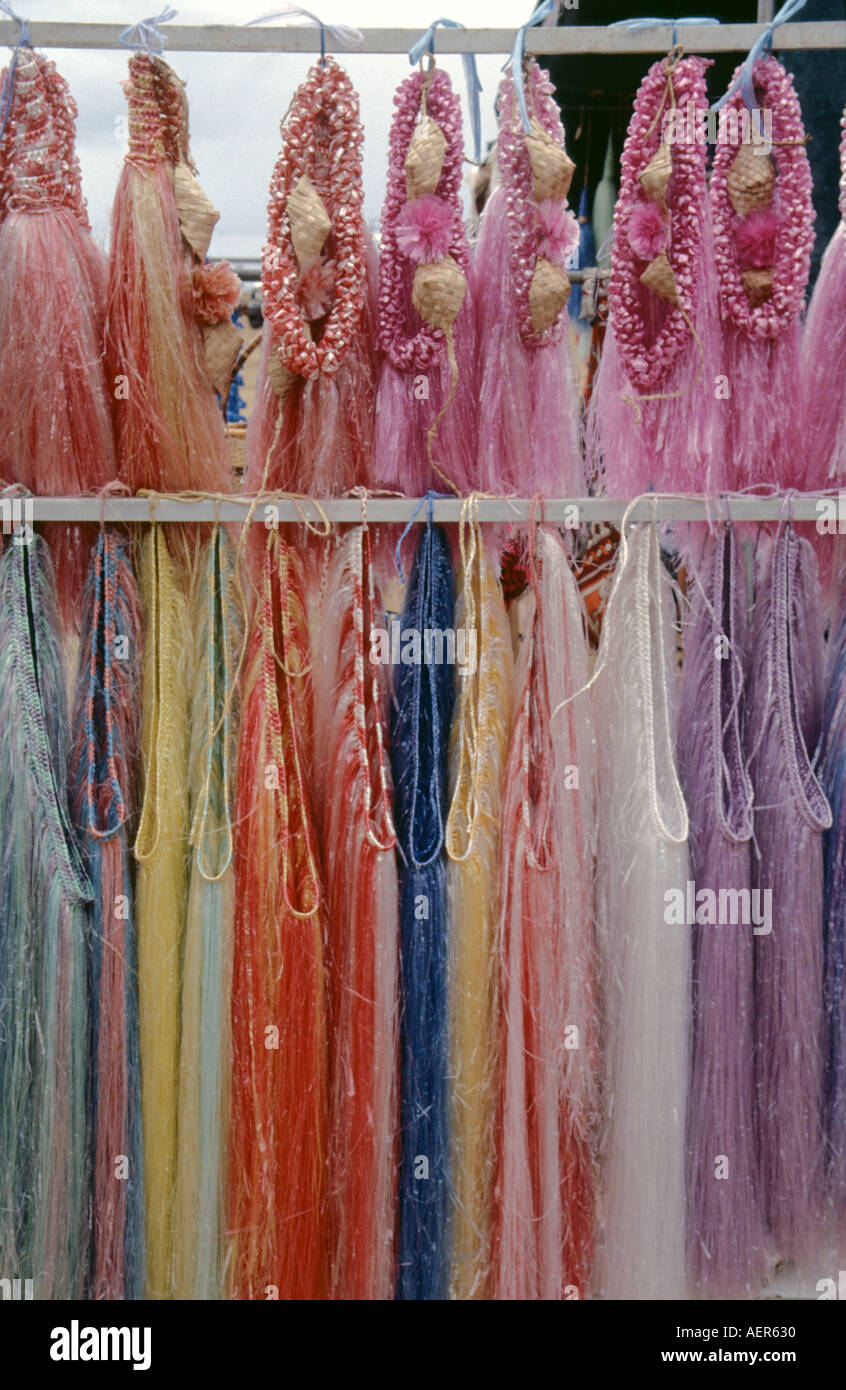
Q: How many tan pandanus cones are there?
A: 12